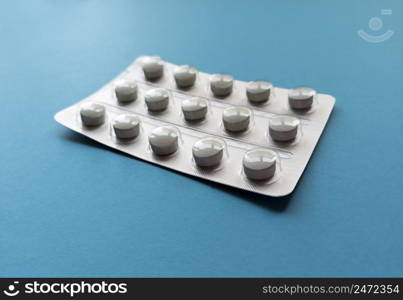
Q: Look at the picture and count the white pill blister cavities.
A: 15